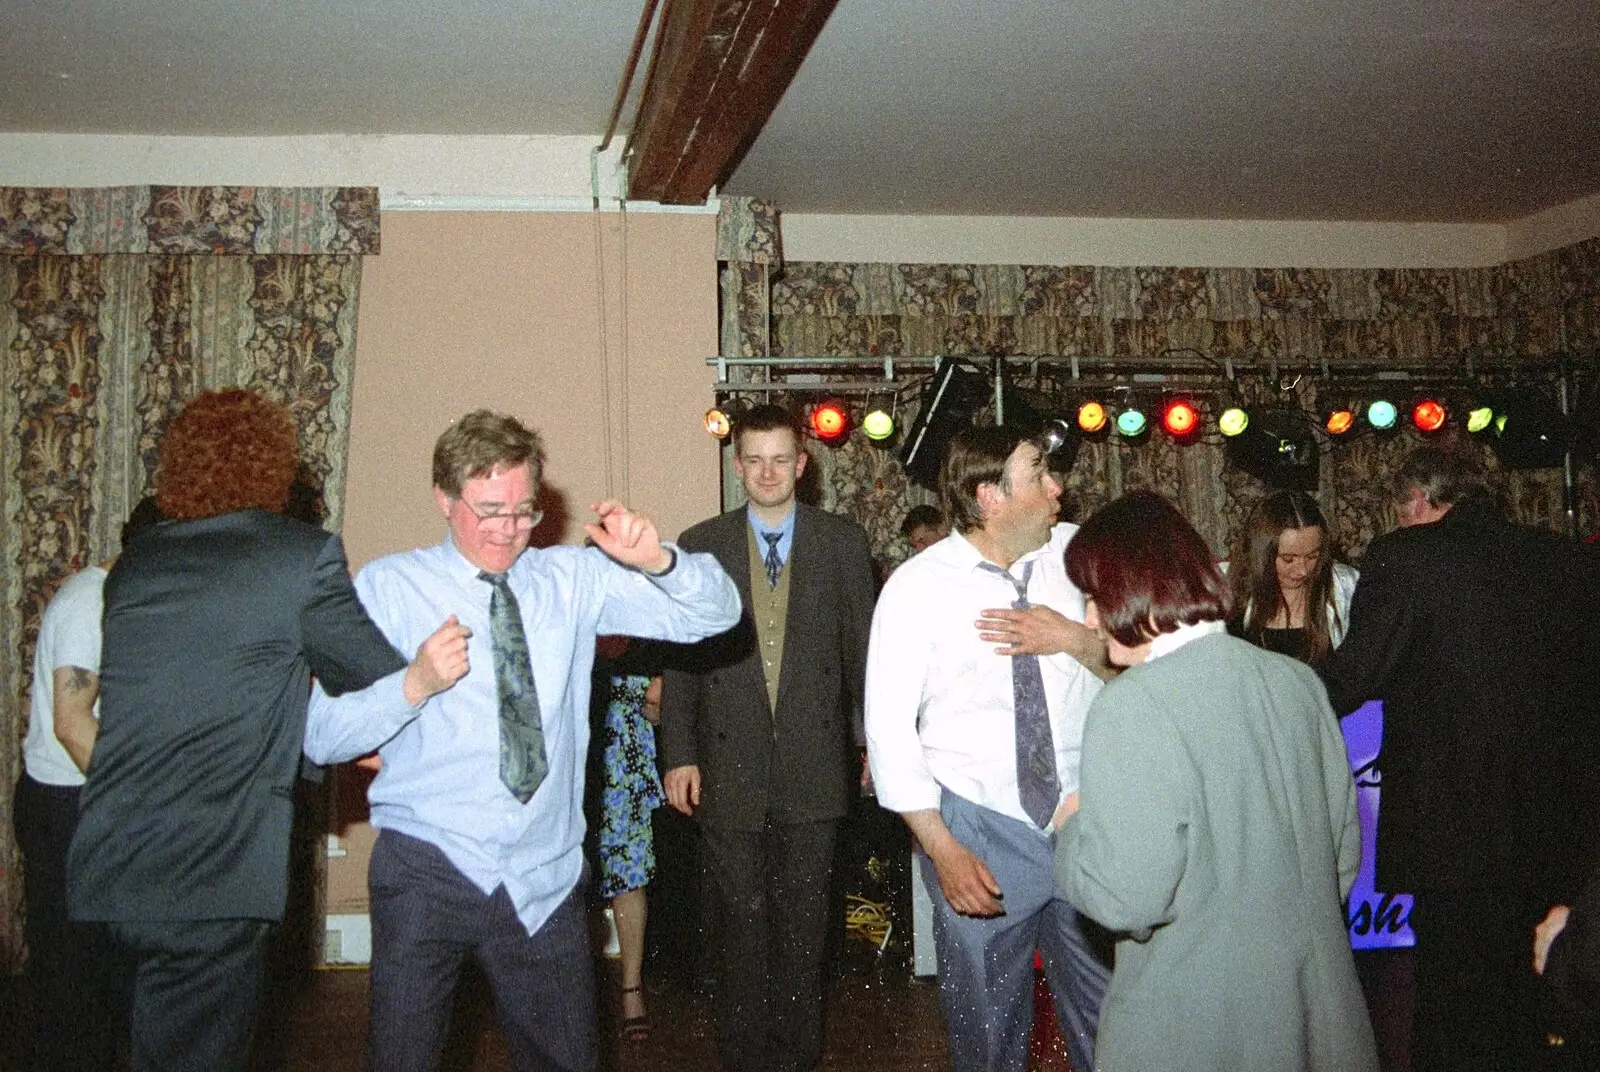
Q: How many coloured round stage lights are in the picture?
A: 11